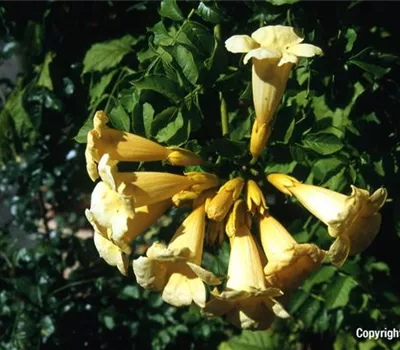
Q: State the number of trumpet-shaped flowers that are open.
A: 8